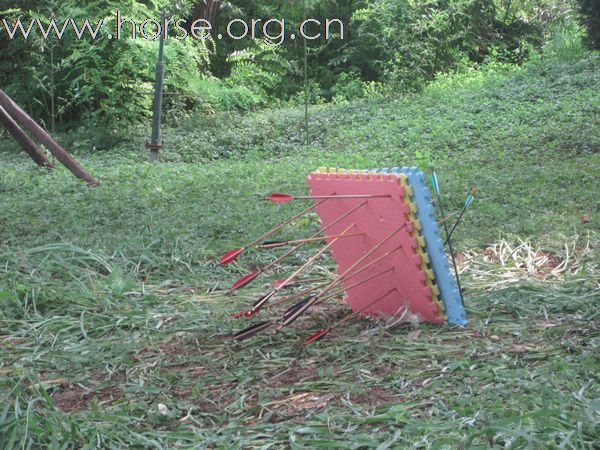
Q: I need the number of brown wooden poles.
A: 2